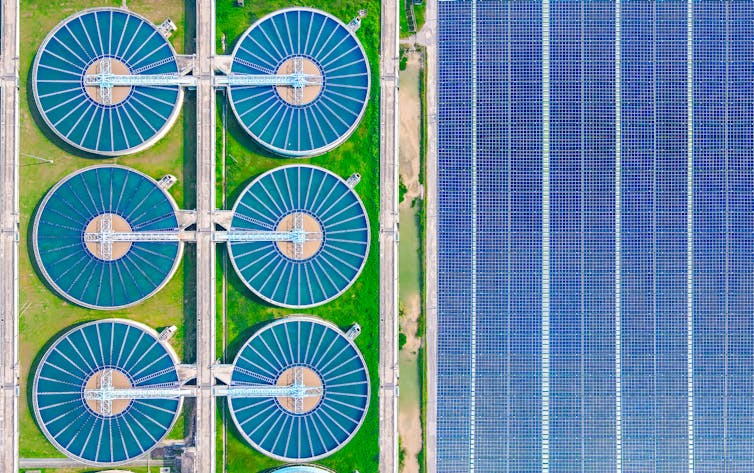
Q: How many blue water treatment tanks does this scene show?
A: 6